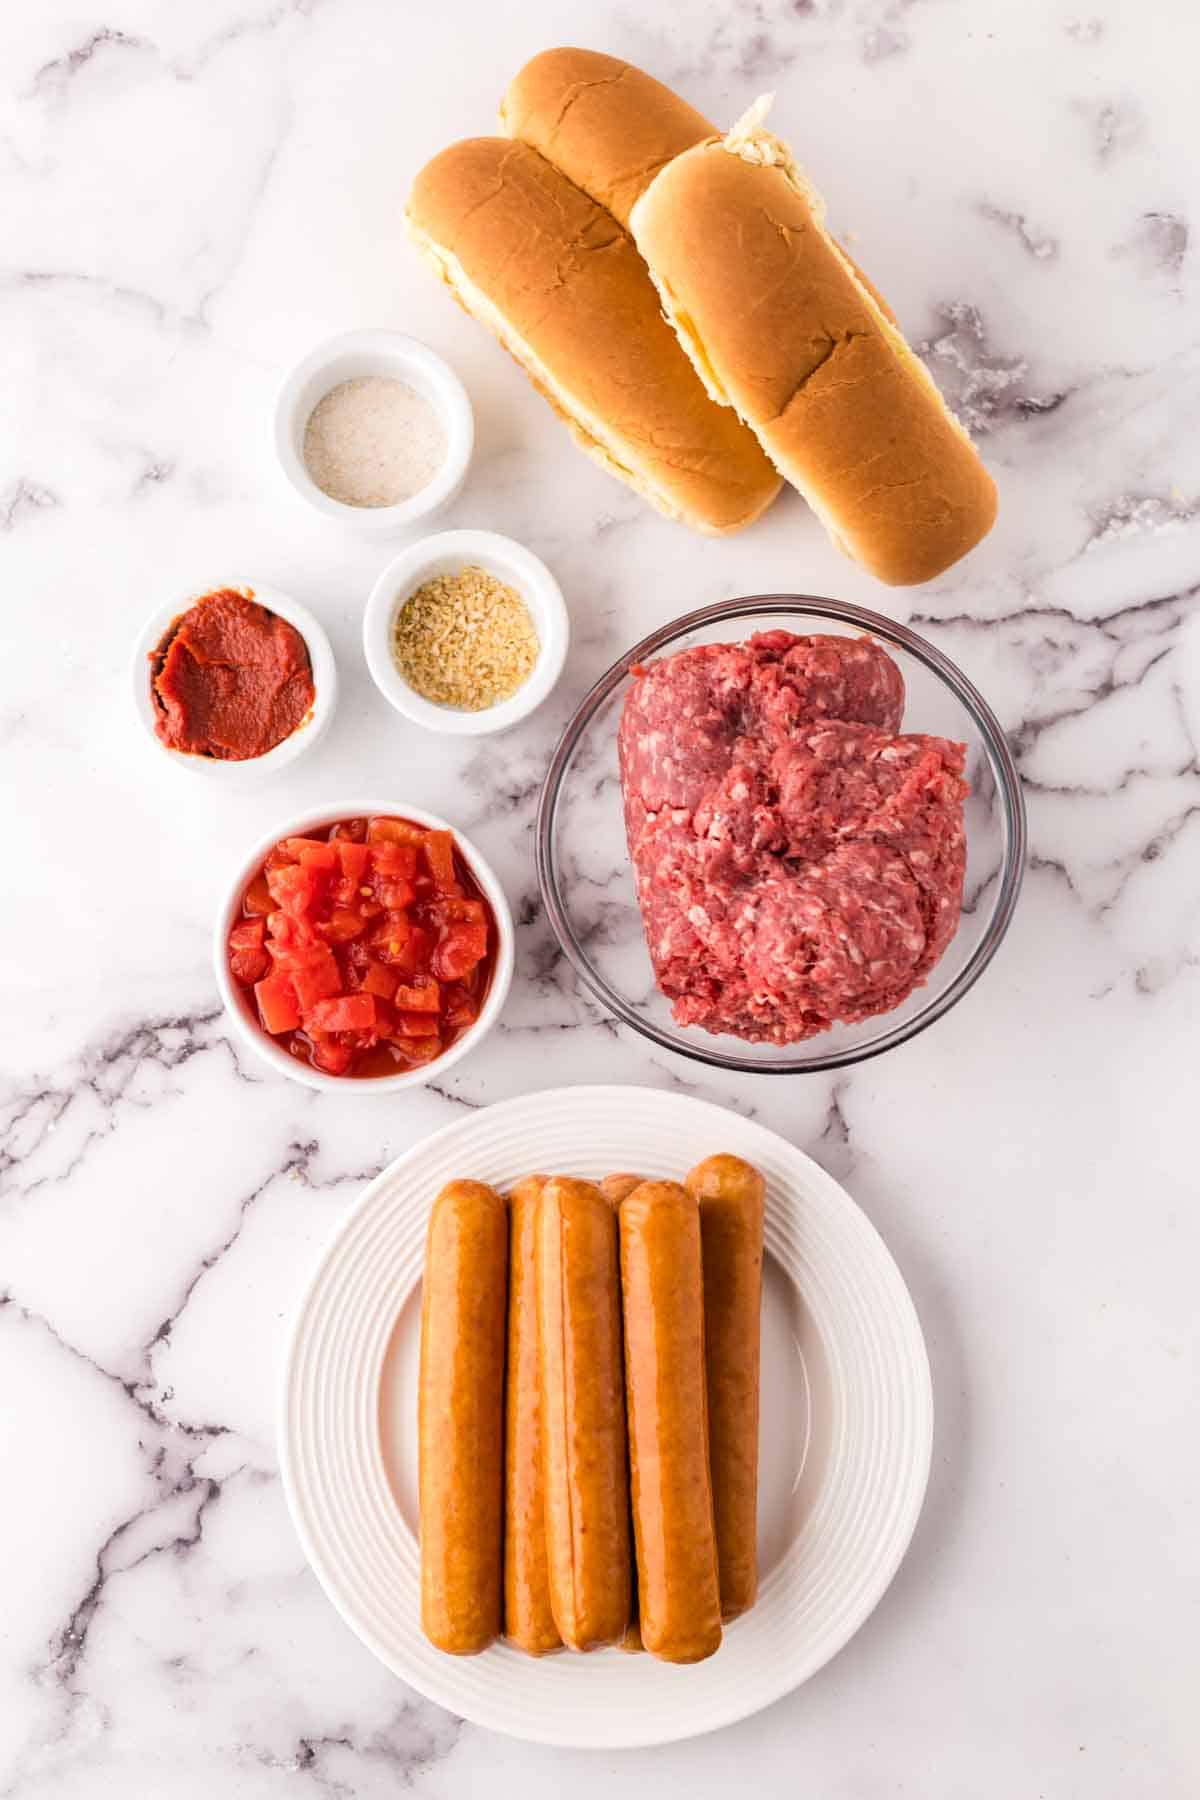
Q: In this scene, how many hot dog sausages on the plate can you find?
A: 6